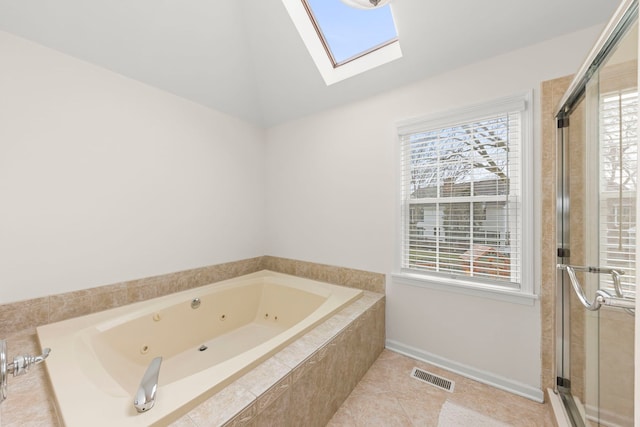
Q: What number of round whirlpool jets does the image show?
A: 4